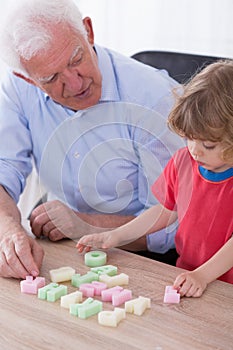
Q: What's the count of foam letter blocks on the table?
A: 14